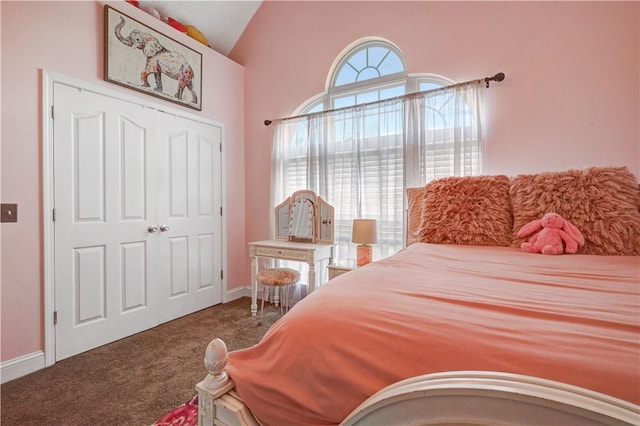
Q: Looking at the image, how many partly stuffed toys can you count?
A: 4